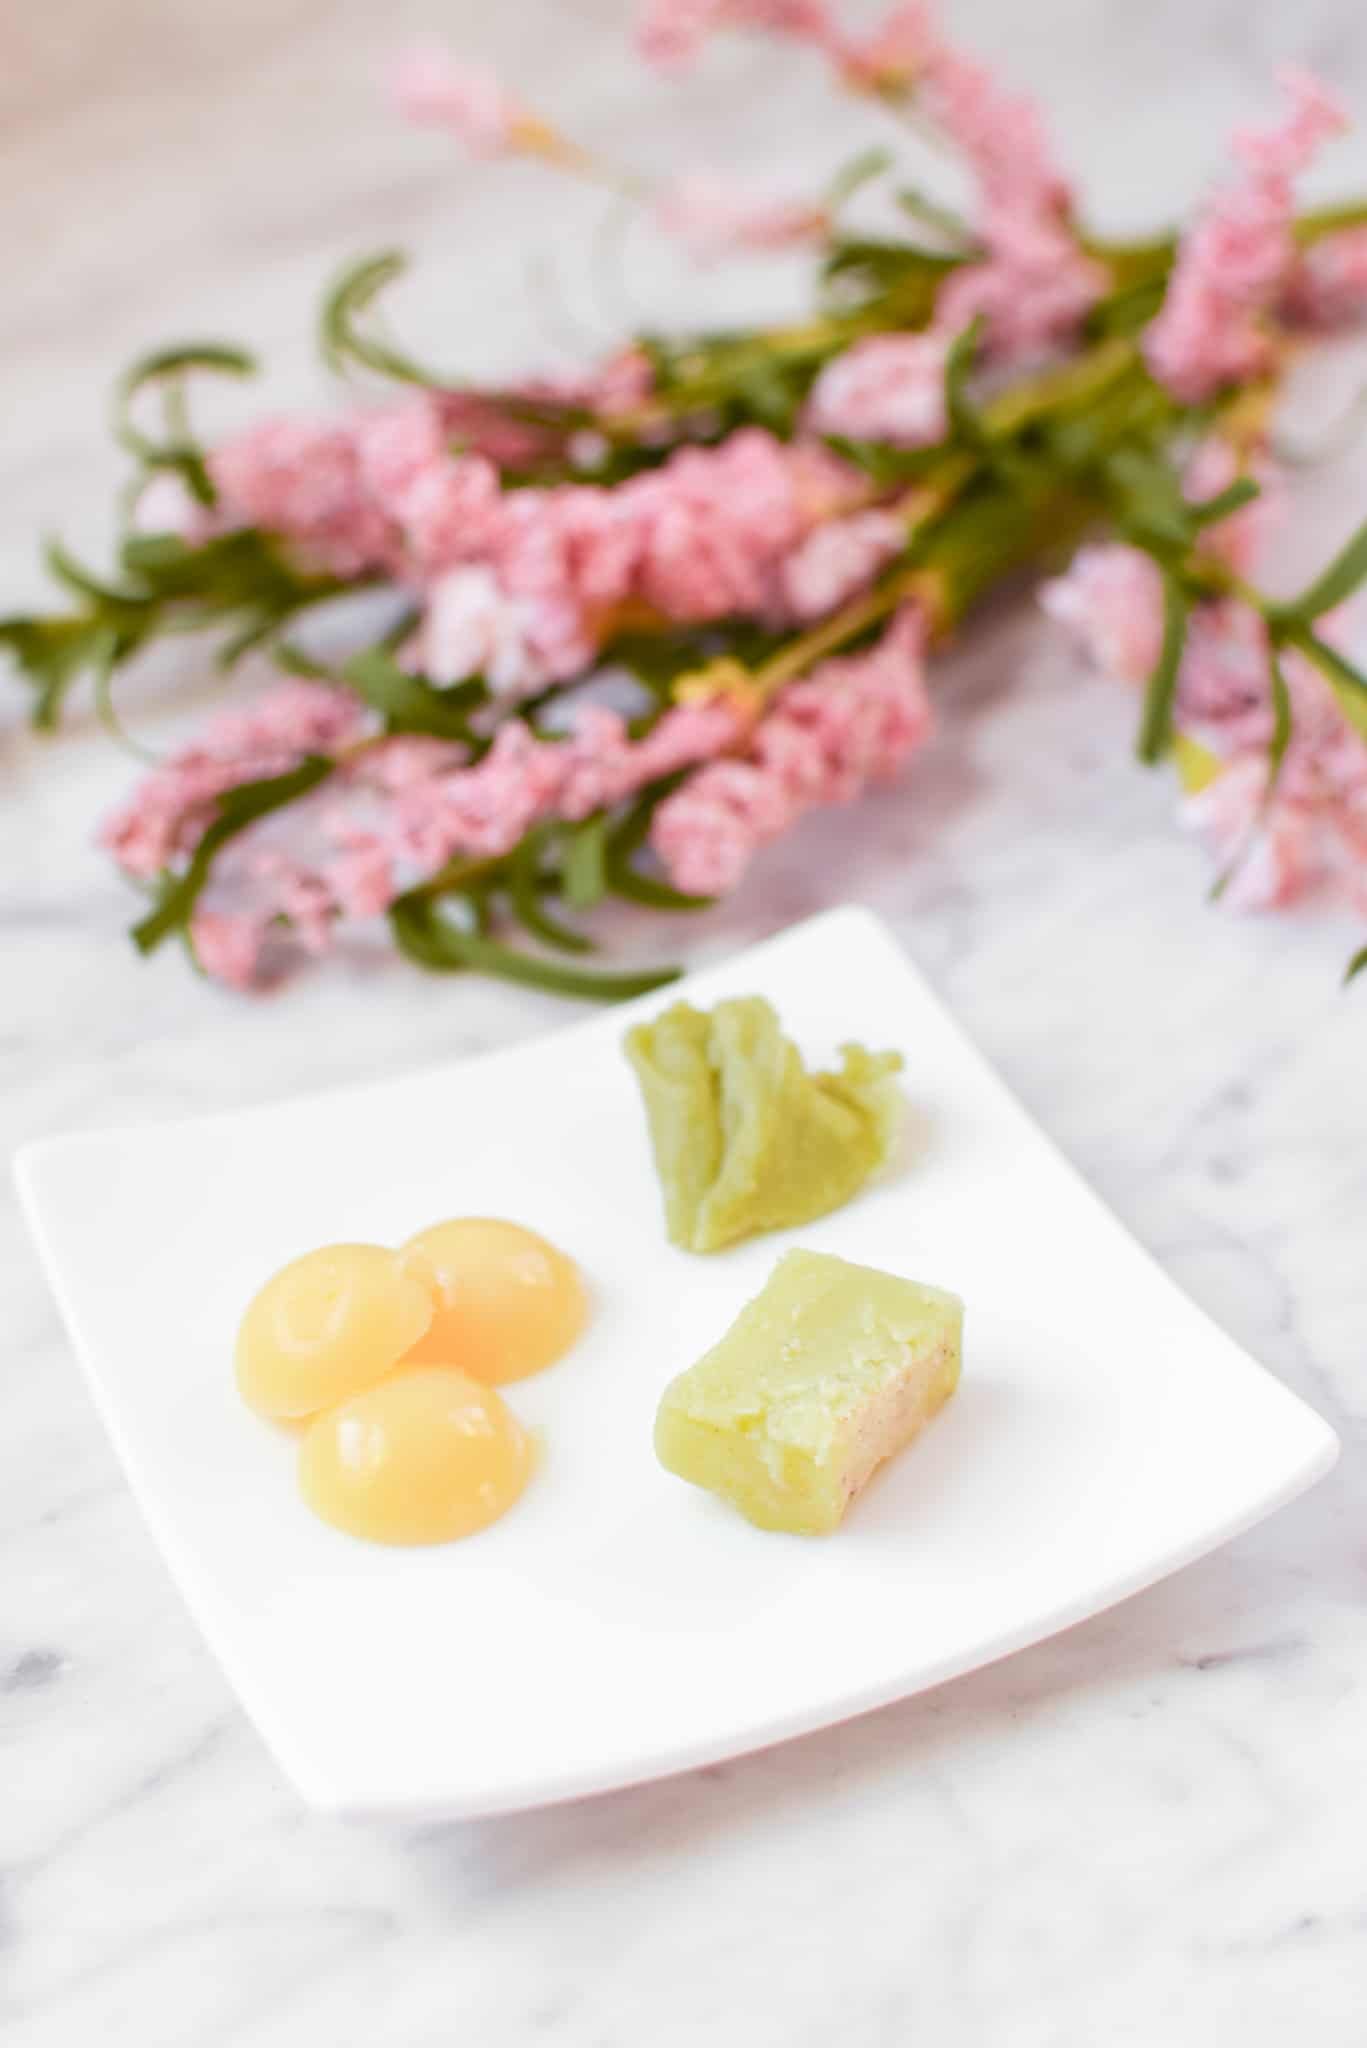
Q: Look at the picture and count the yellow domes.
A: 3